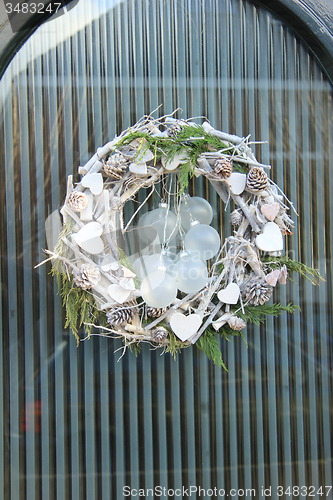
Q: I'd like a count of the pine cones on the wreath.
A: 12